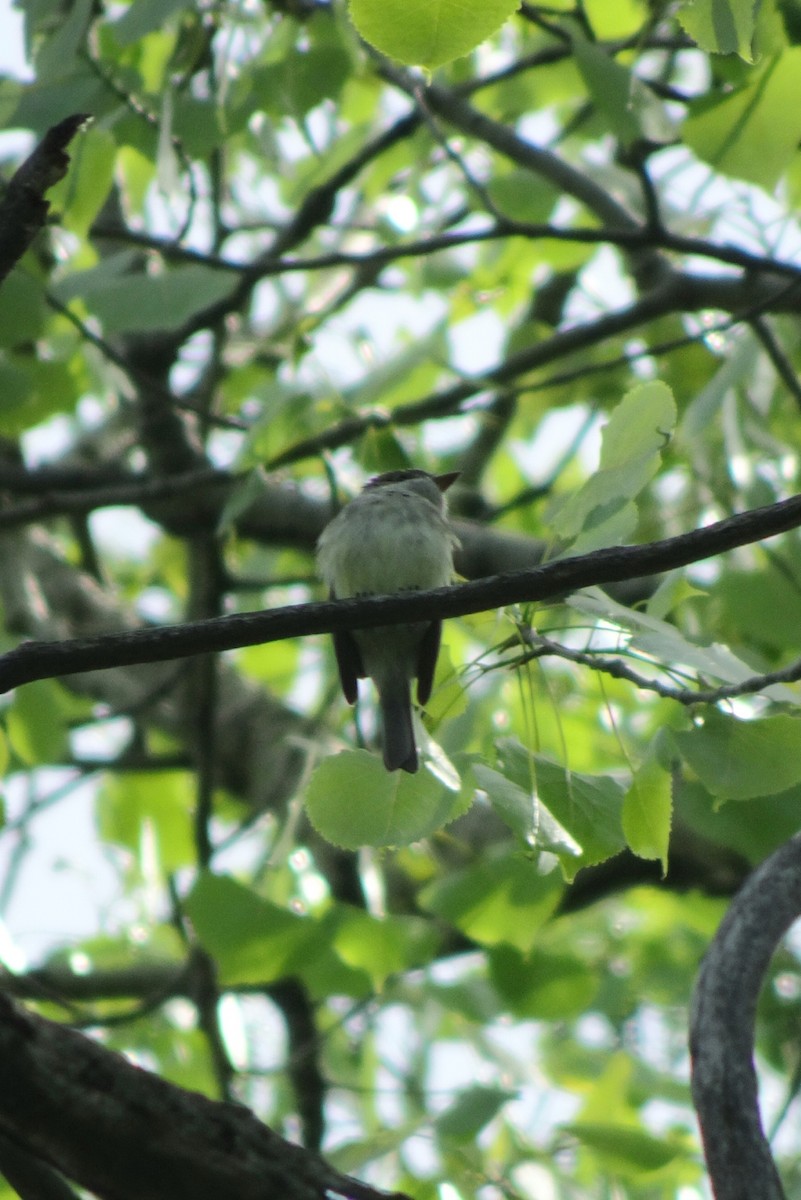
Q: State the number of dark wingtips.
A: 2